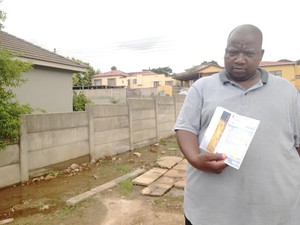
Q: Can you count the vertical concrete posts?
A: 5